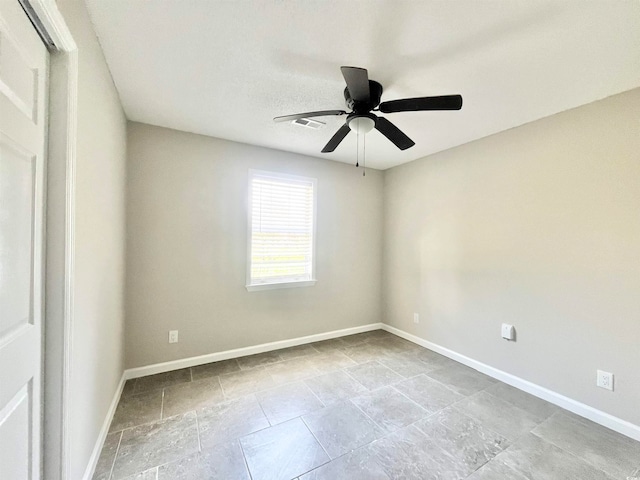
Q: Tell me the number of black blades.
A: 5